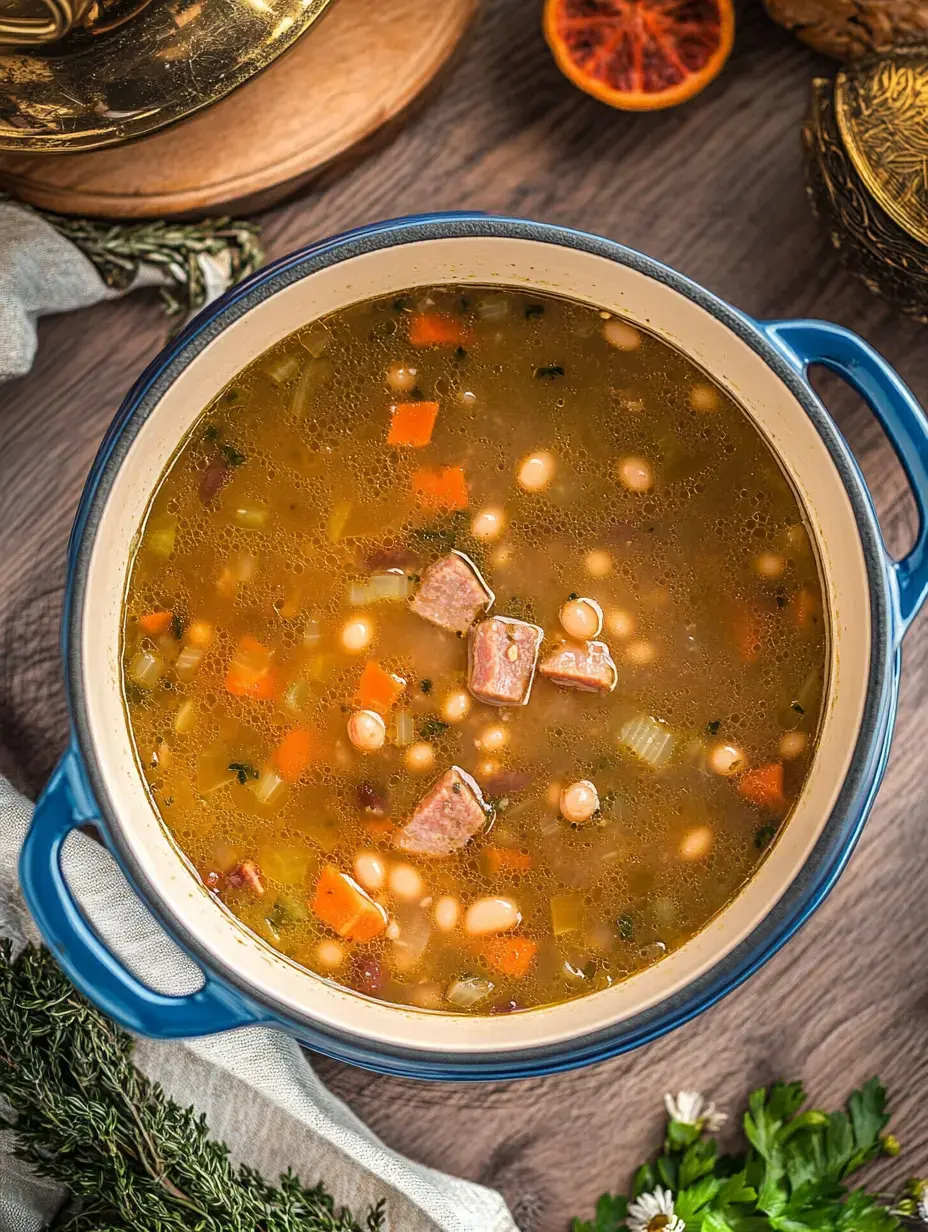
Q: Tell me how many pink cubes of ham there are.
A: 4